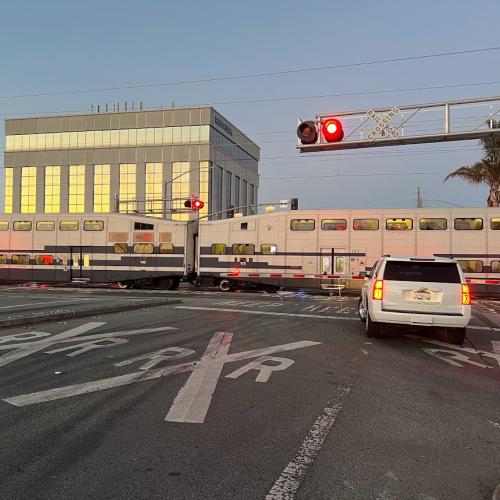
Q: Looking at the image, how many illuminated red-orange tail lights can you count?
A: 2